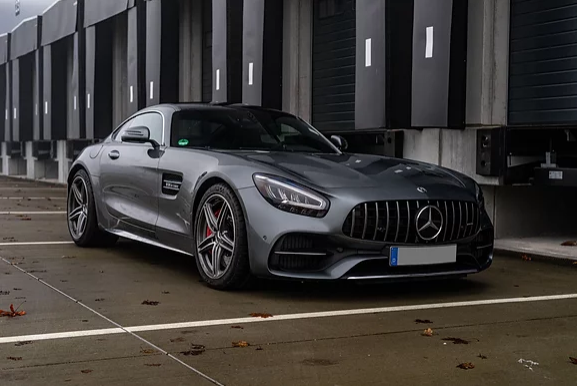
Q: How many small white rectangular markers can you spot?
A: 12